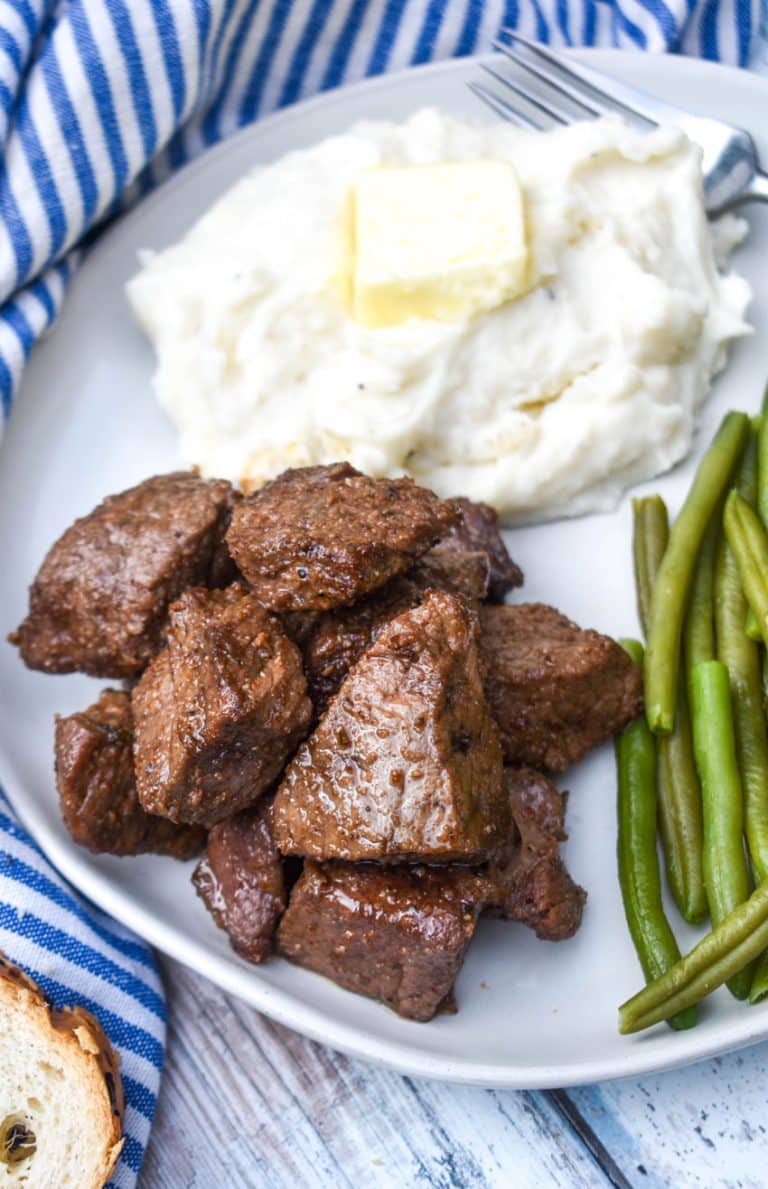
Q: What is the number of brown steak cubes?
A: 11